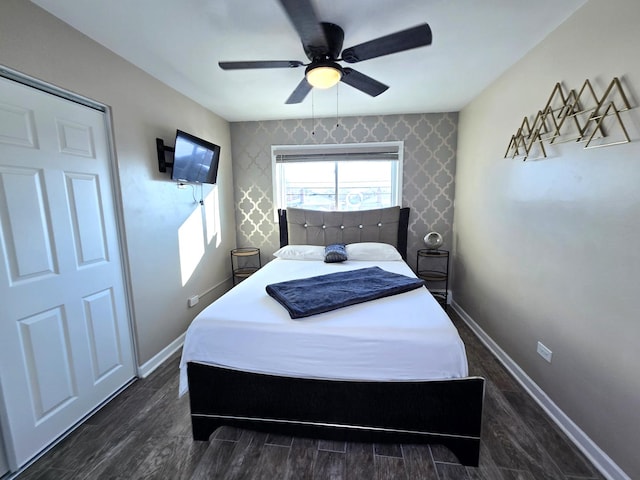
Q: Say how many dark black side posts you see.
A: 2